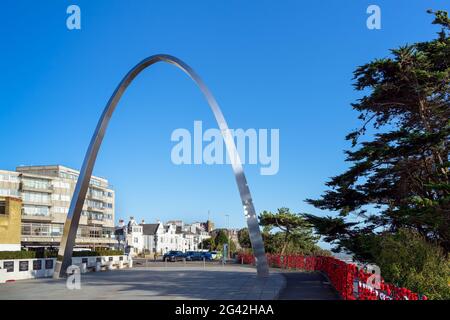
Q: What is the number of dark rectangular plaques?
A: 8